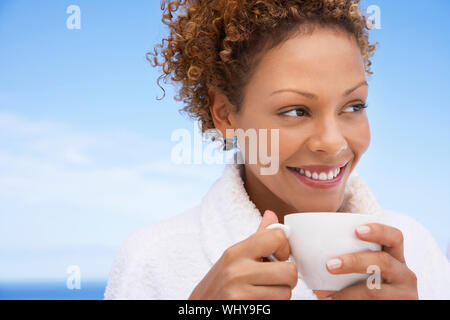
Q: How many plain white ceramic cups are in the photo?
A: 1